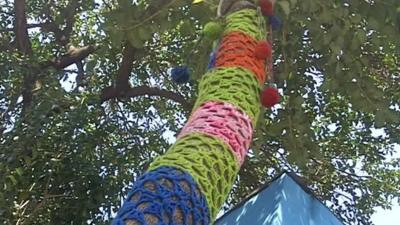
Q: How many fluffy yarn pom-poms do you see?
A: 6